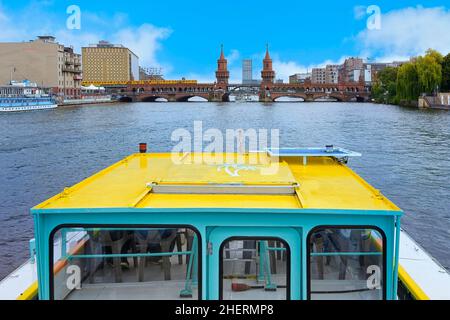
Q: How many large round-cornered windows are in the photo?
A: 3